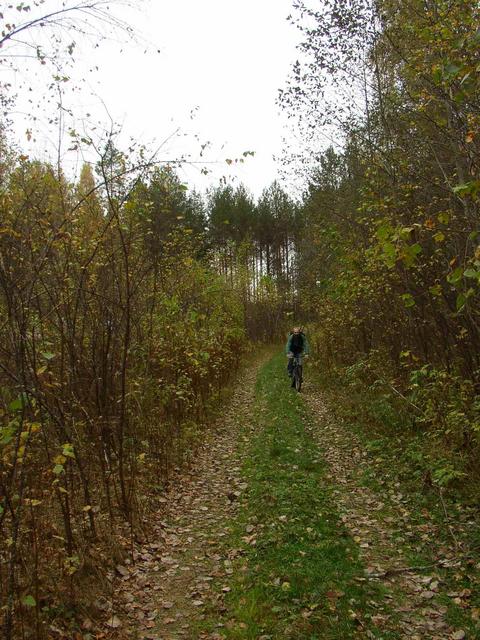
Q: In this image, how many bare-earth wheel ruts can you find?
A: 2